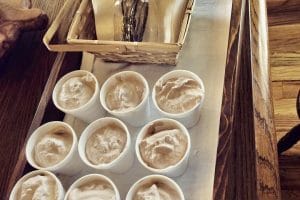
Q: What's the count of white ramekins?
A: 9